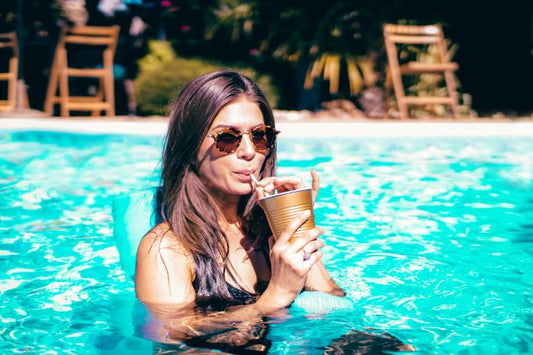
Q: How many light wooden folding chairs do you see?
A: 3